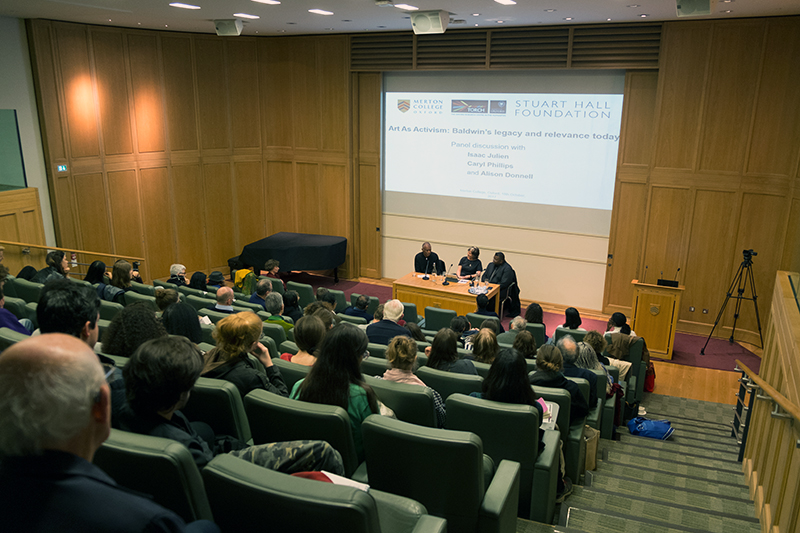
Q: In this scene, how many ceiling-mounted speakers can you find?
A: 3